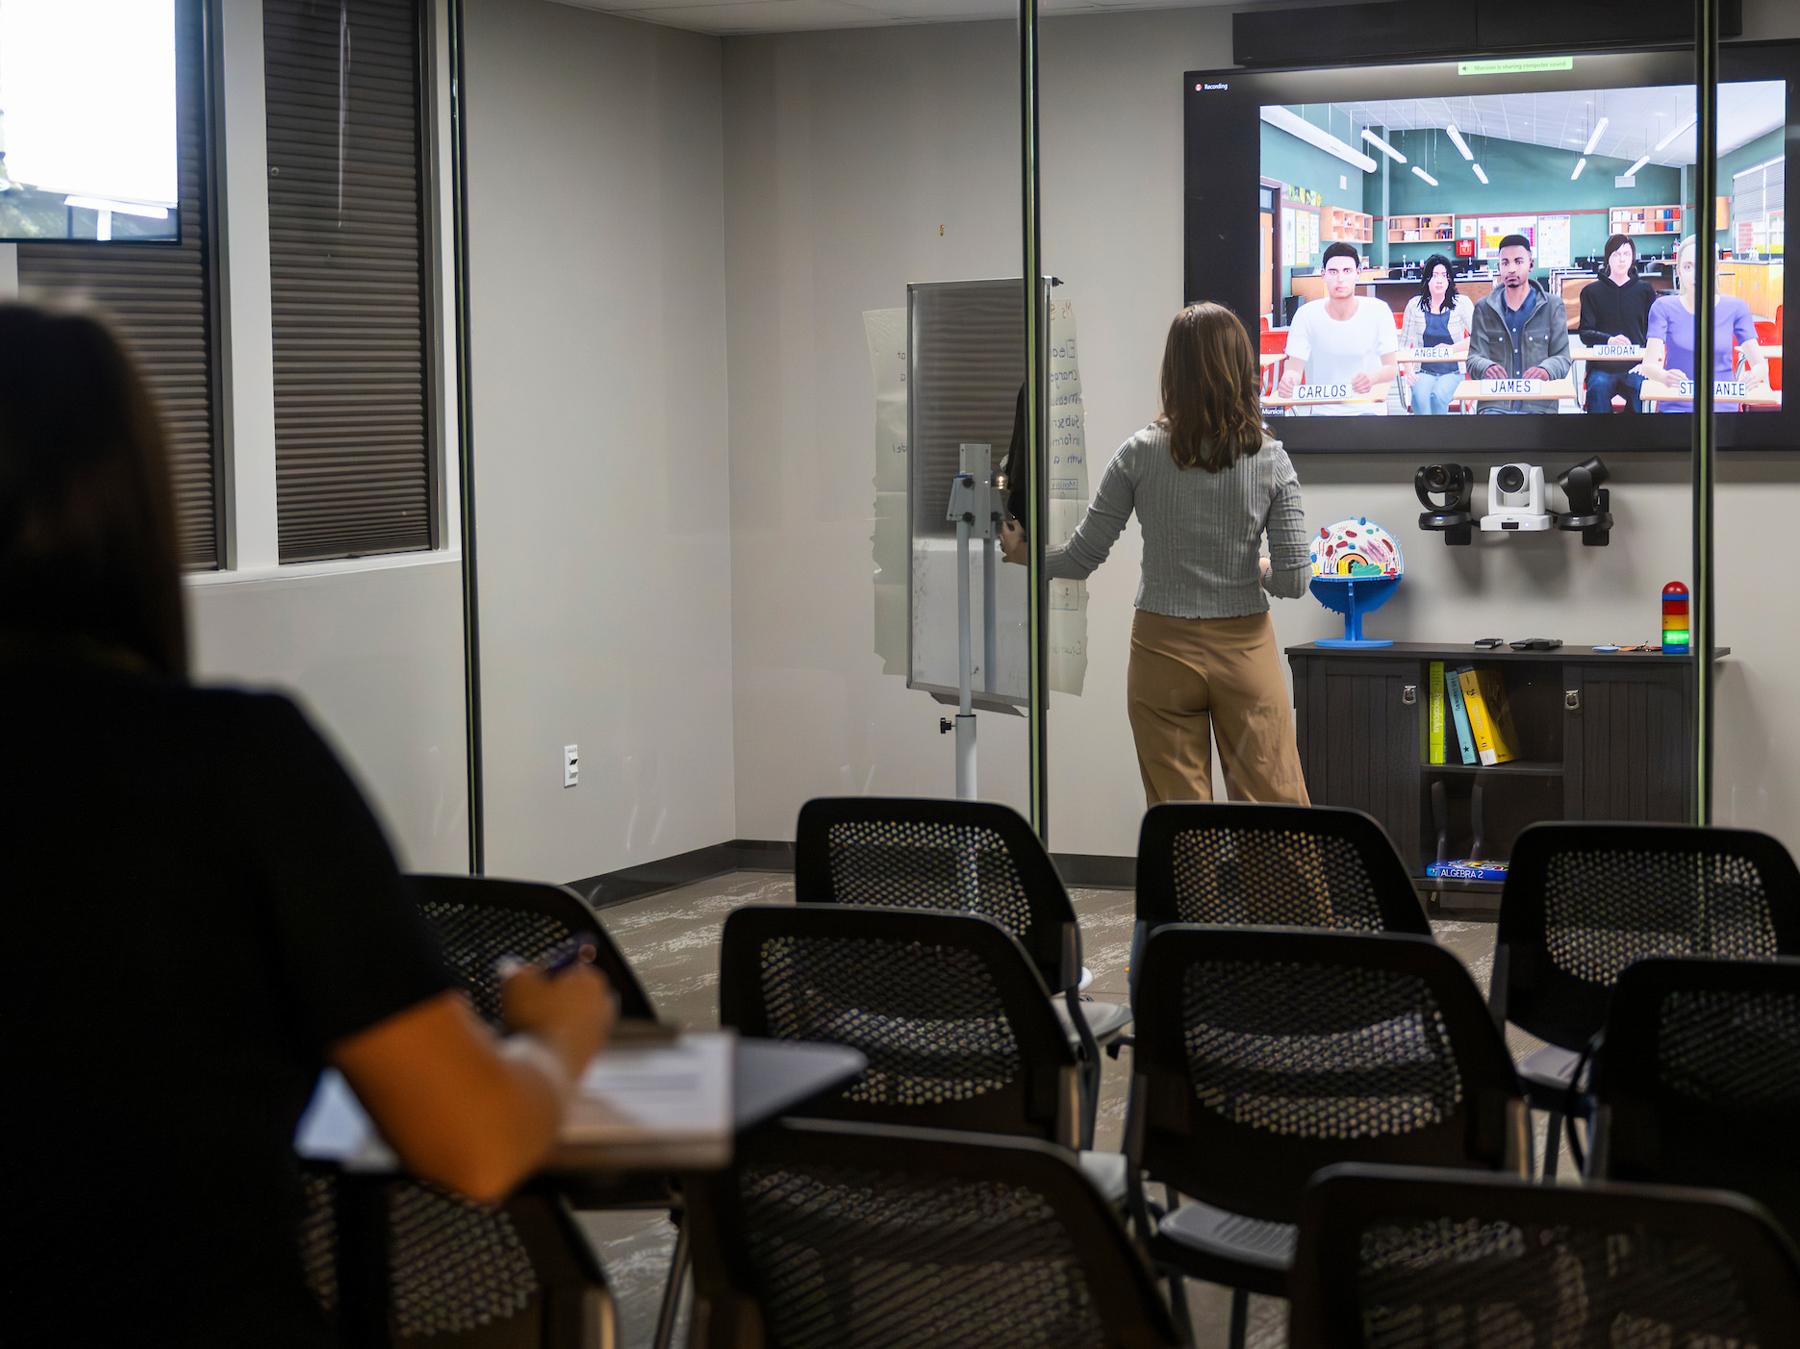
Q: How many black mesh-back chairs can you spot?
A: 10